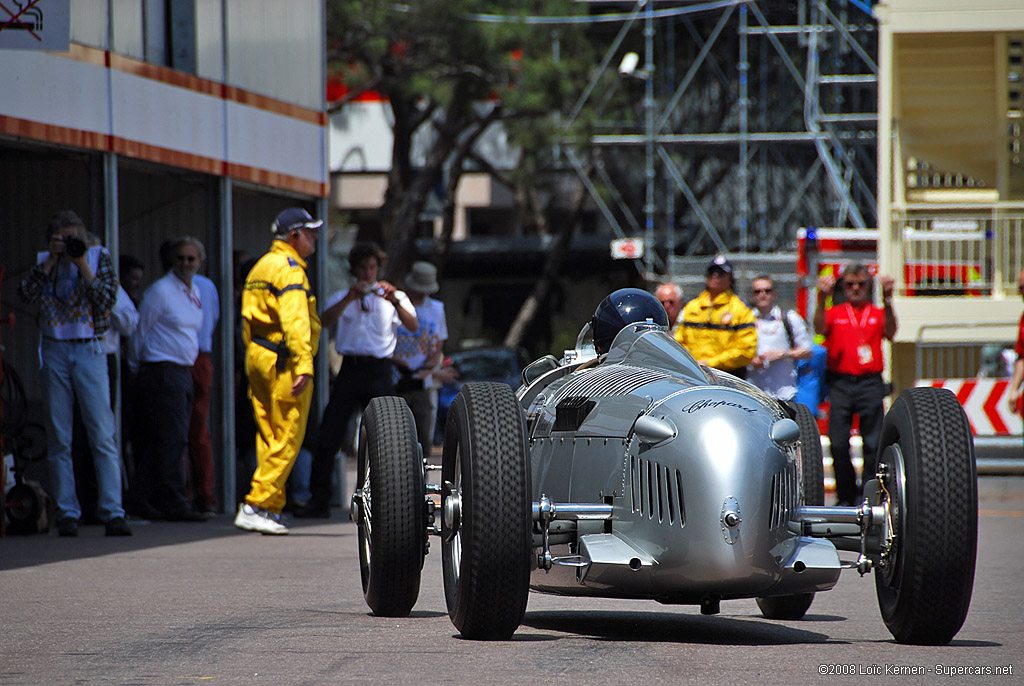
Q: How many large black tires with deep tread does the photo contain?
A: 4